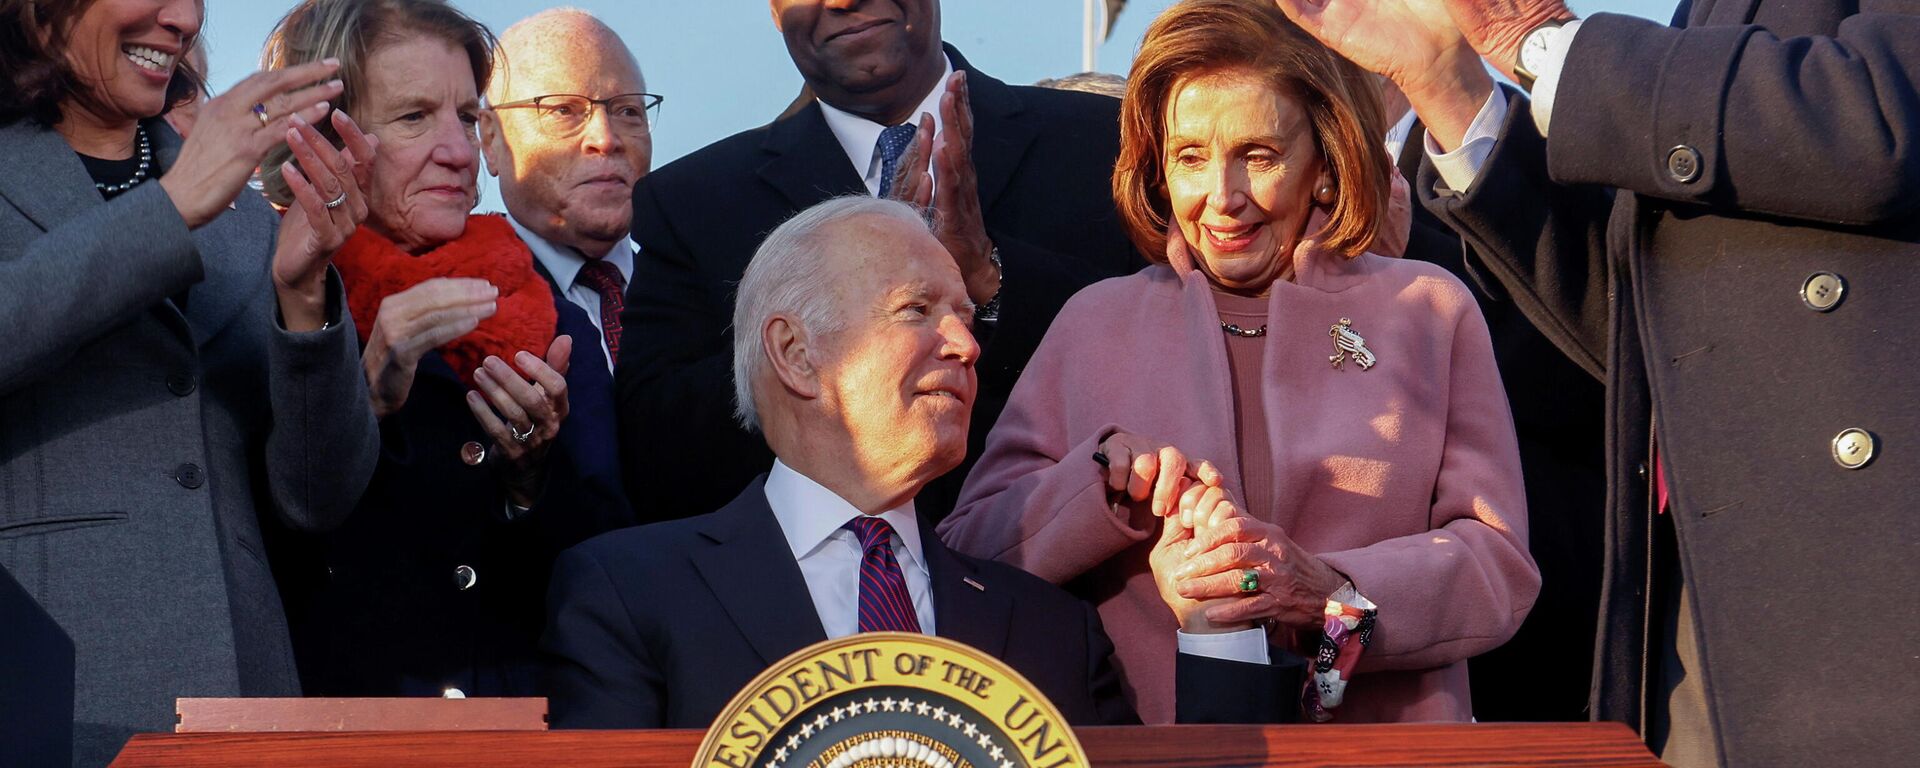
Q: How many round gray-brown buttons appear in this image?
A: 3